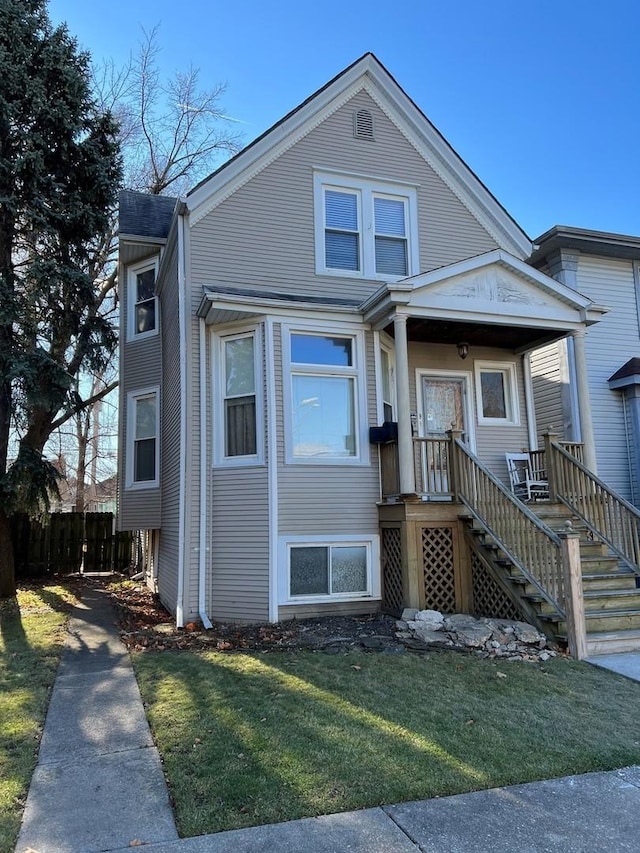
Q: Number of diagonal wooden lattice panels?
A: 3